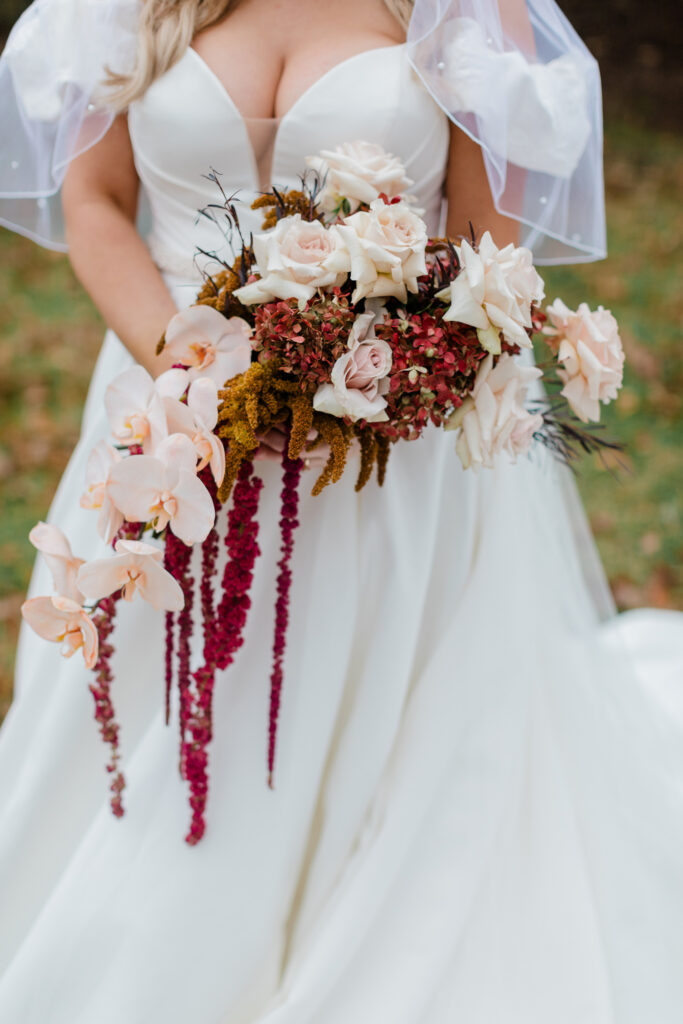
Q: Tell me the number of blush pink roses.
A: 7